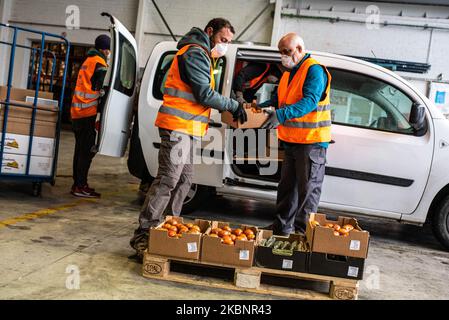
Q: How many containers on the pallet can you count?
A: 5